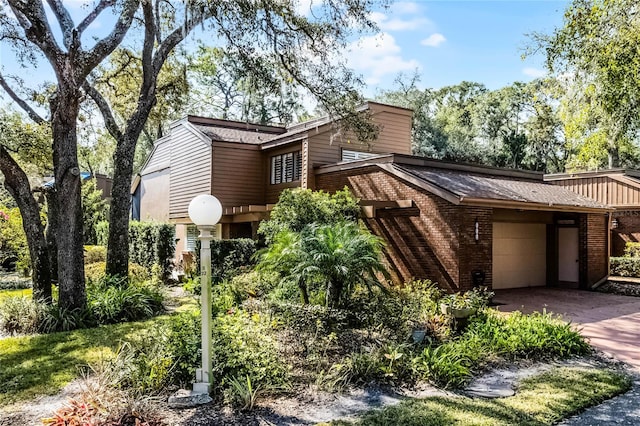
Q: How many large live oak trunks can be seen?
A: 3